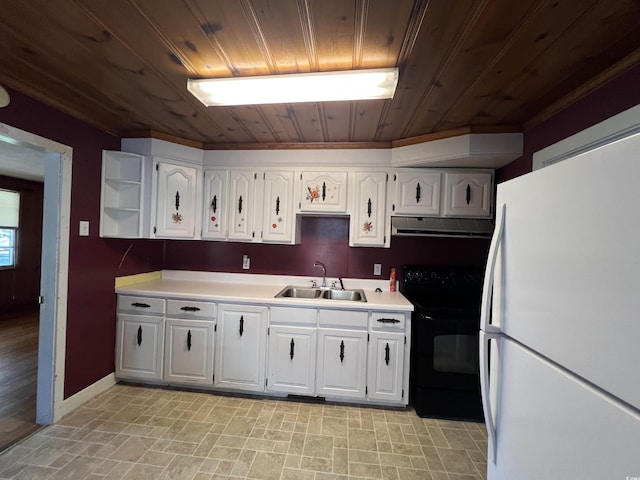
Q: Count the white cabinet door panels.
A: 14